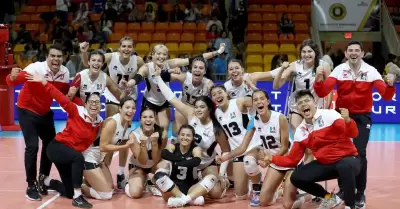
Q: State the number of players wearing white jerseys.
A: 11